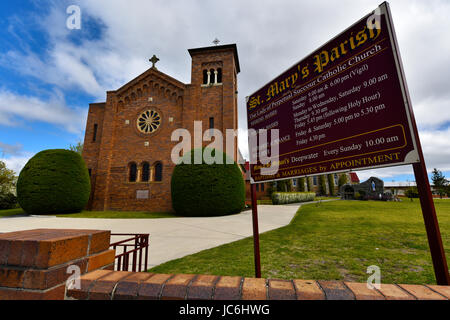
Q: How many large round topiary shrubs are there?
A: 2